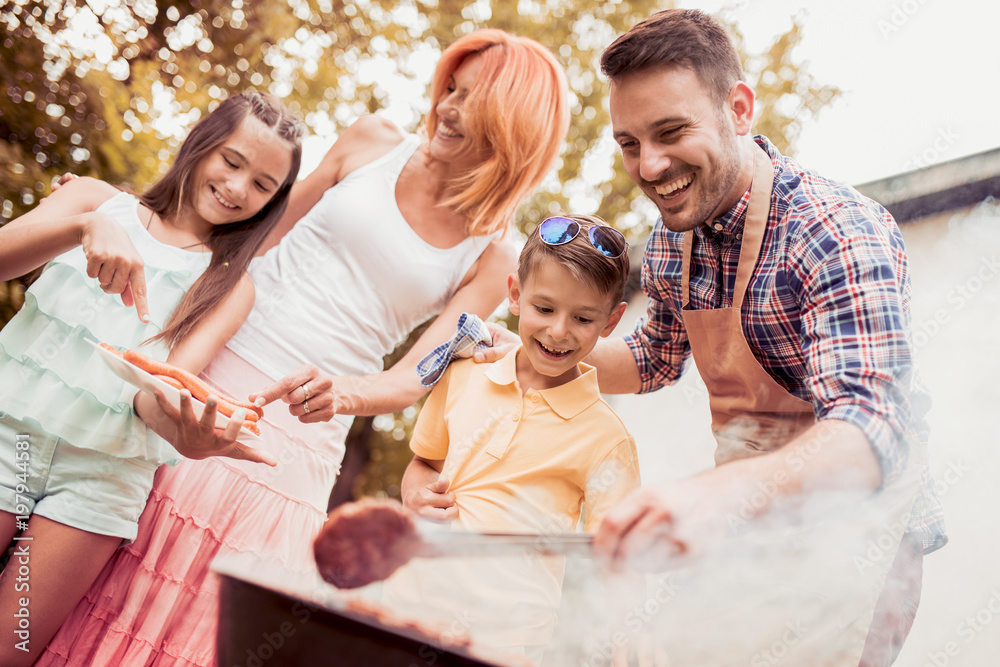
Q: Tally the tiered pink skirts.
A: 1